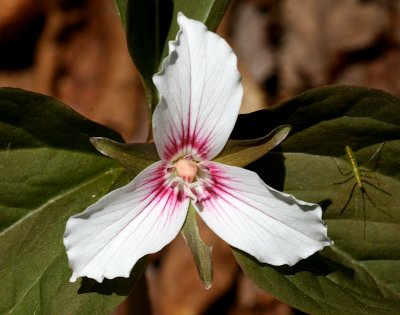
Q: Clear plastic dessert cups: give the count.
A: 0